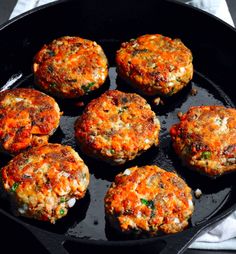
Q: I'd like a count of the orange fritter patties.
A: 7